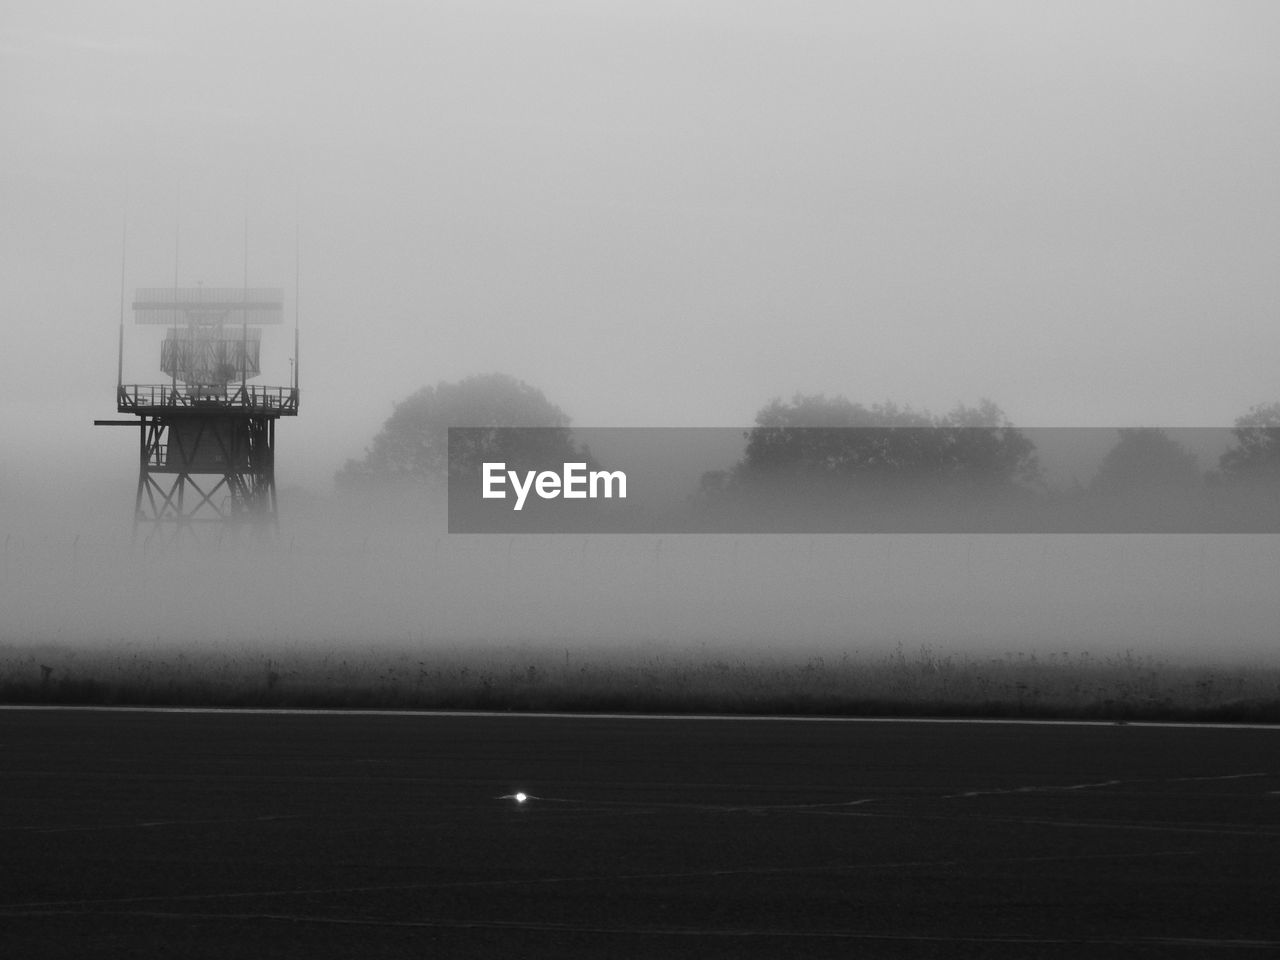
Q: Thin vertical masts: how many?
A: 4